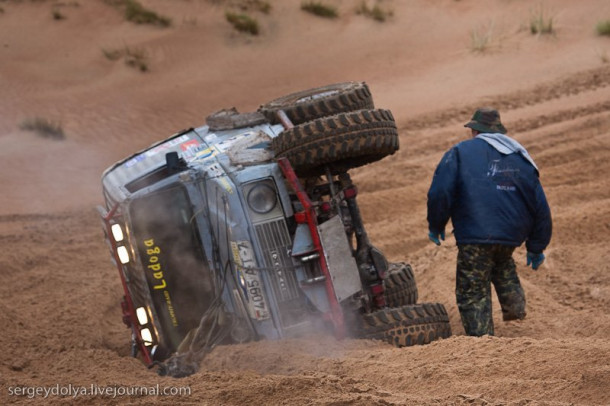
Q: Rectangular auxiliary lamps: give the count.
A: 4